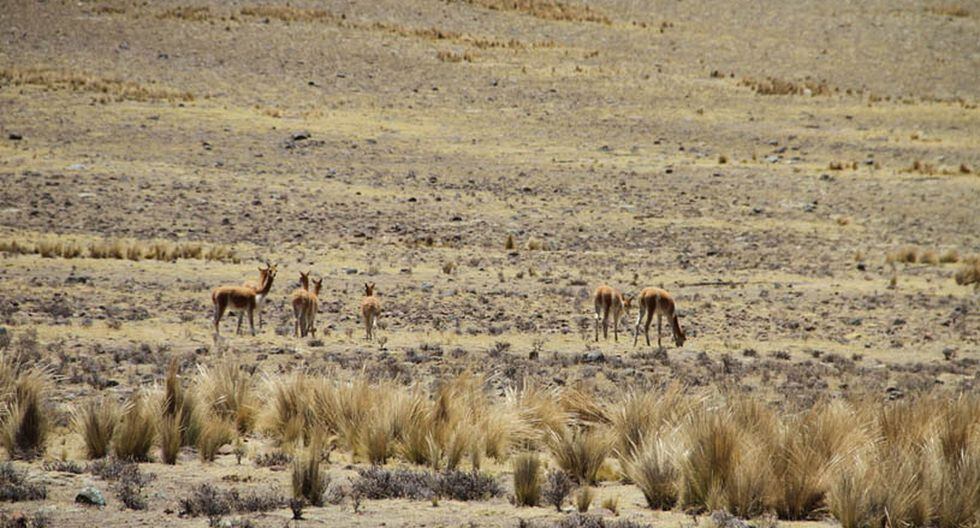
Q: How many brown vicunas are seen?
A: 7